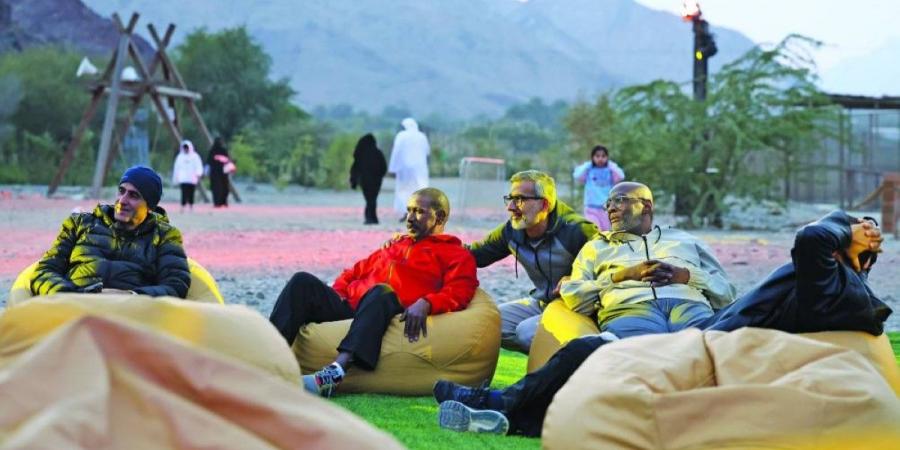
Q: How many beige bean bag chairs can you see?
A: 7